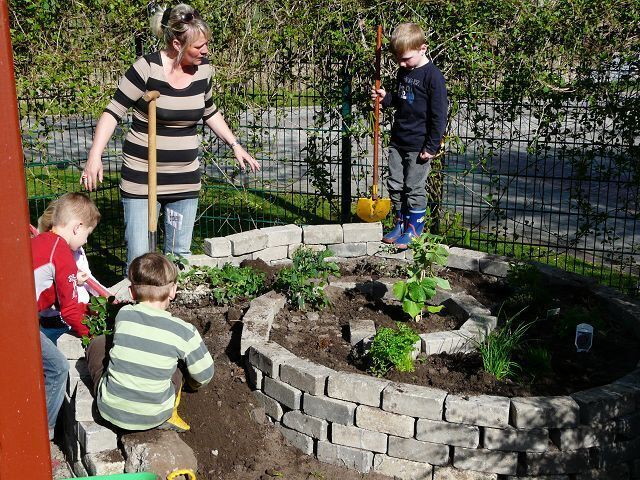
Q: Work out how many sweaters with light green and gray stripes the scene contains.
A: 1